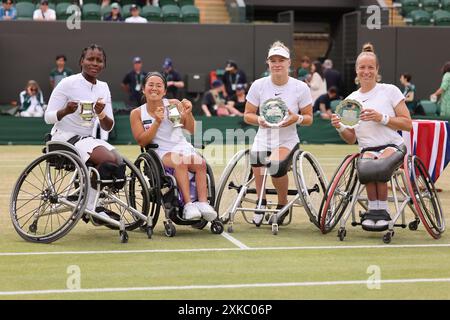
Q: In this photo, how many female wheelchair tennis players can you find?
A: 4